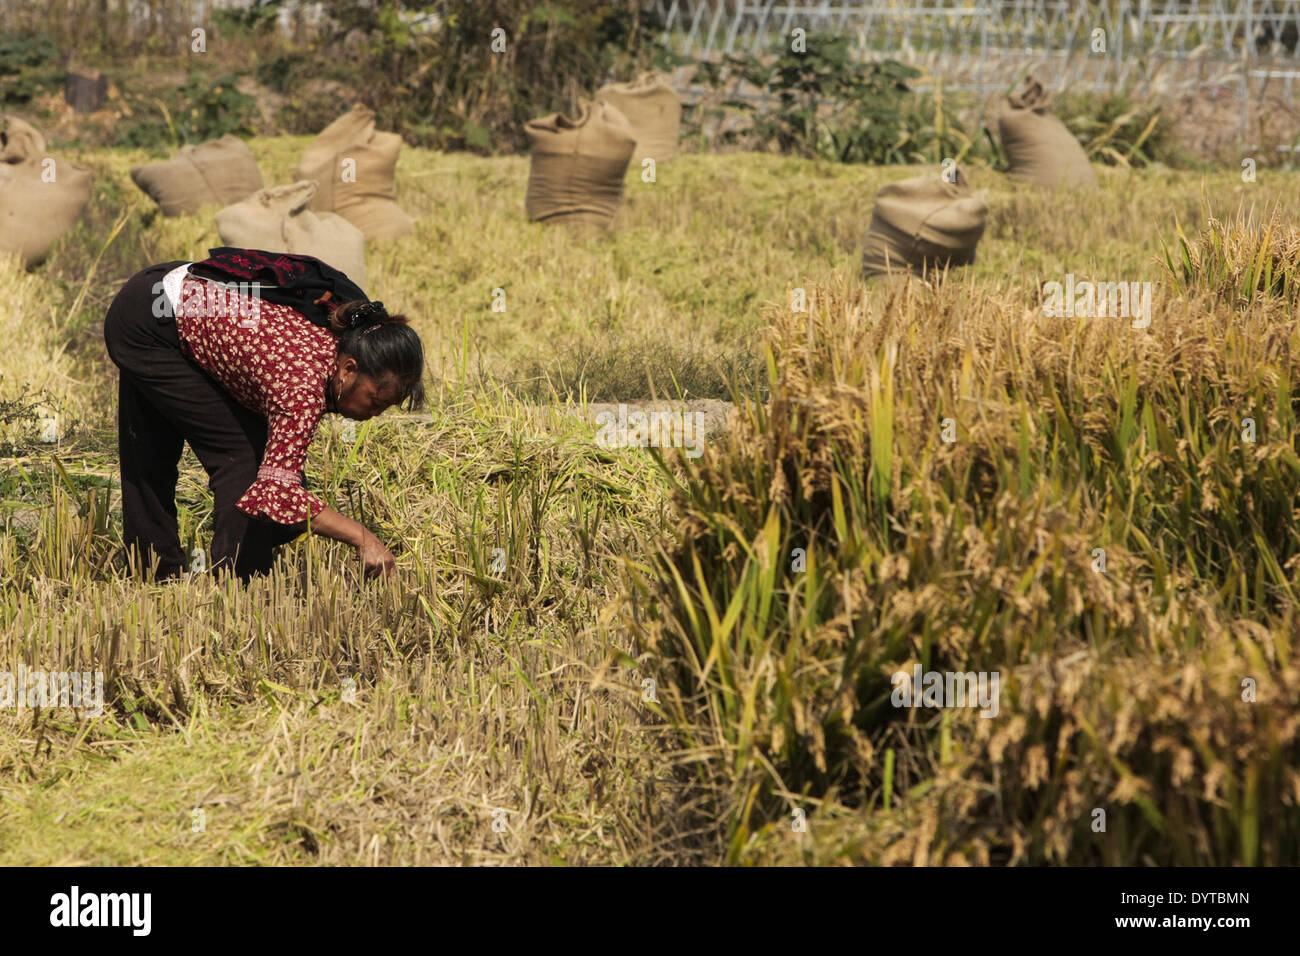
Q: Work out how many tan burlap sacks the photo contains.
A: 8